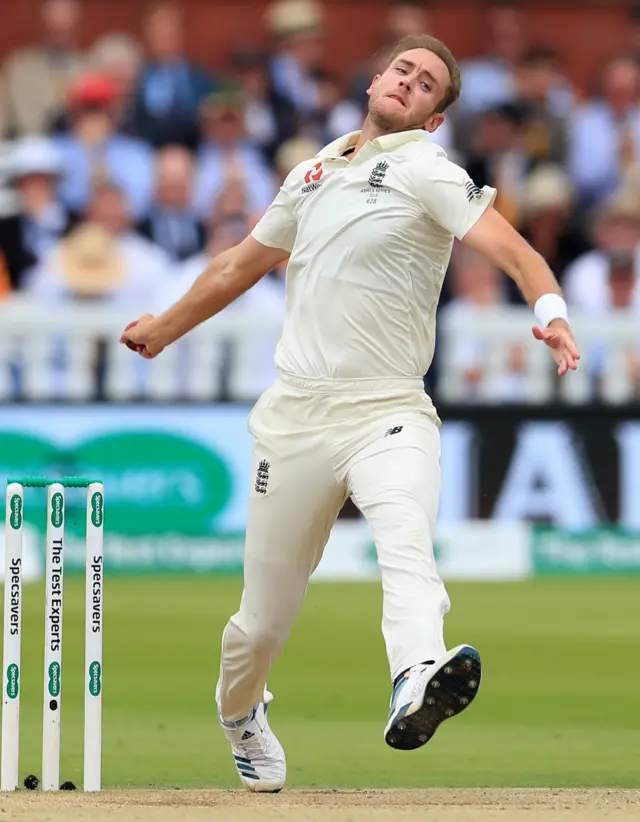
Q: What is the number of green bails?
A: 2